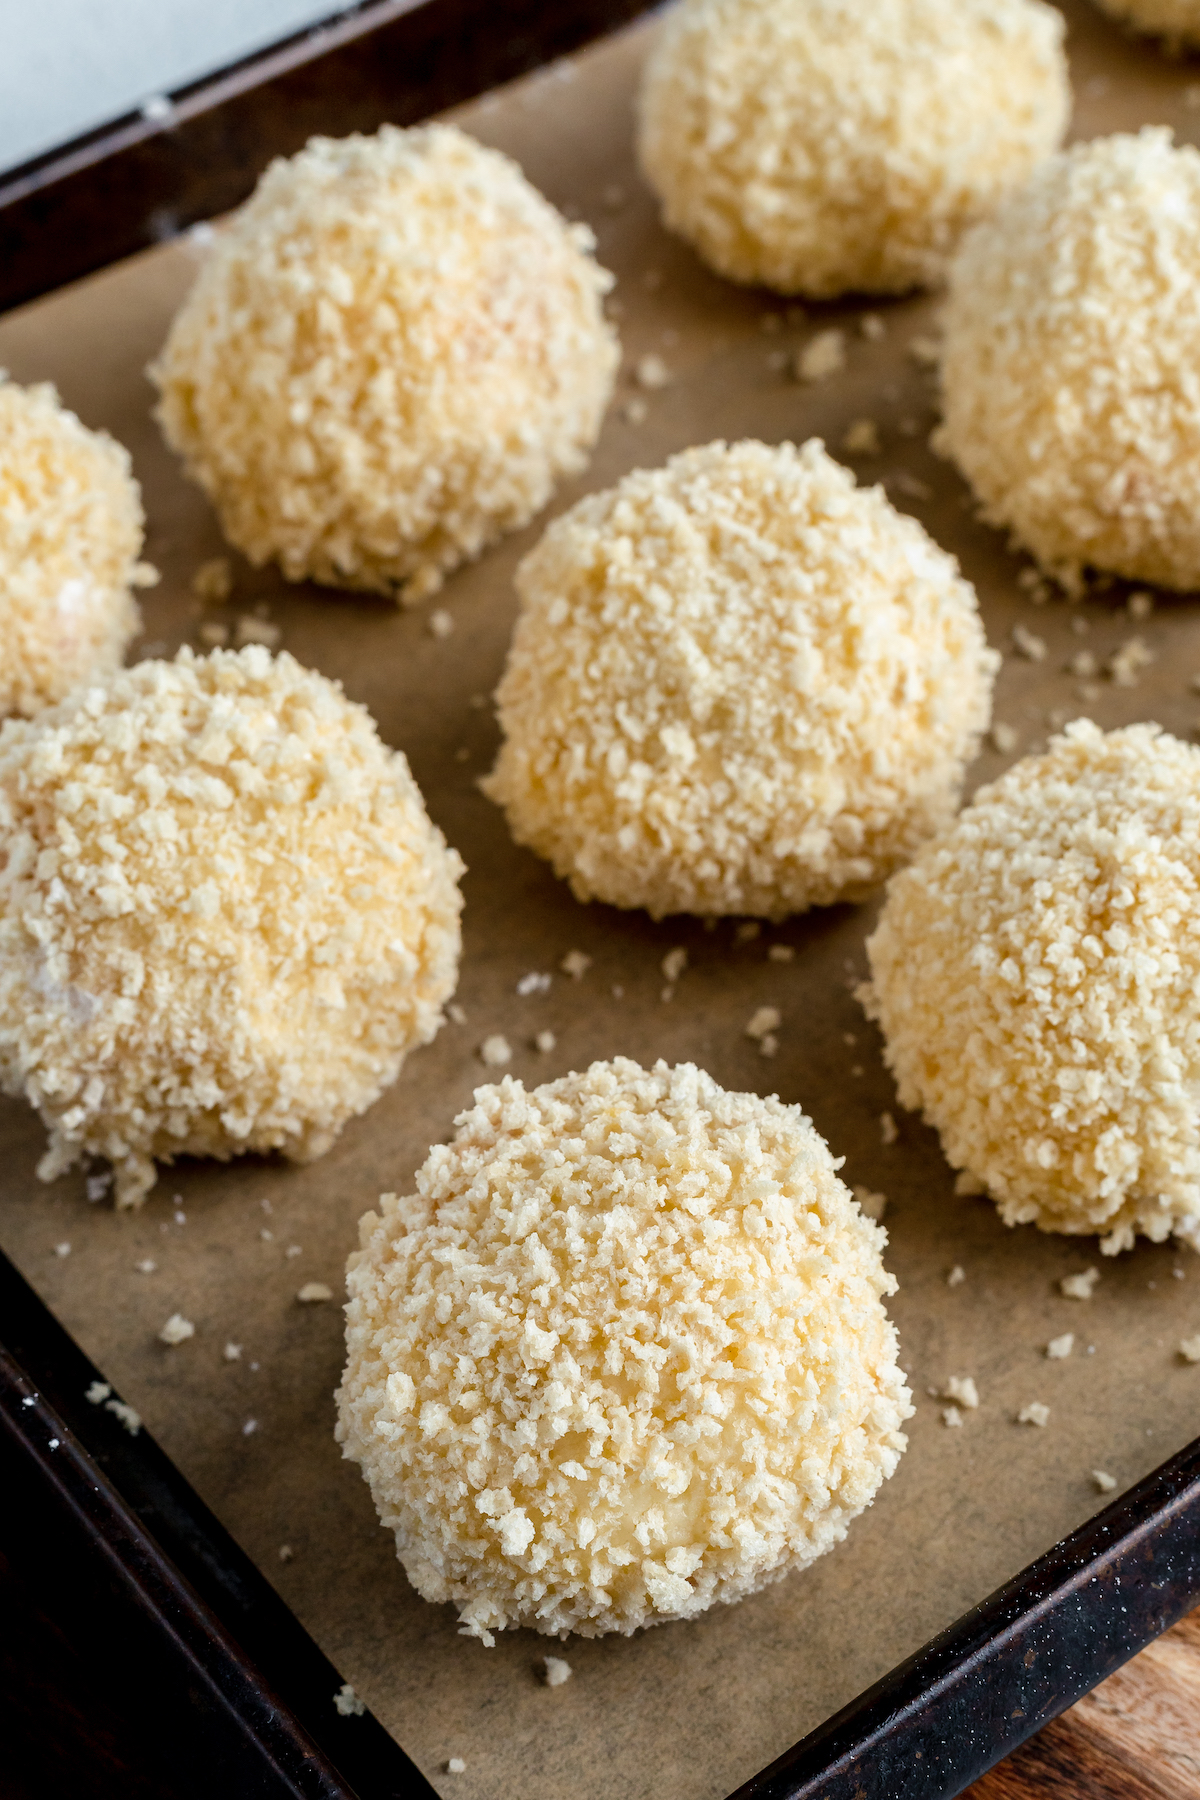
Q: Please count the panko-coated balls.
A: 9